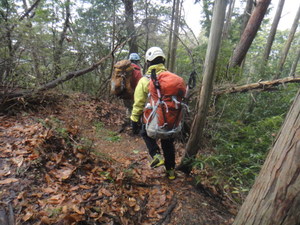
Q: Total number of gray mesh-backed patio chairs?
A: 0